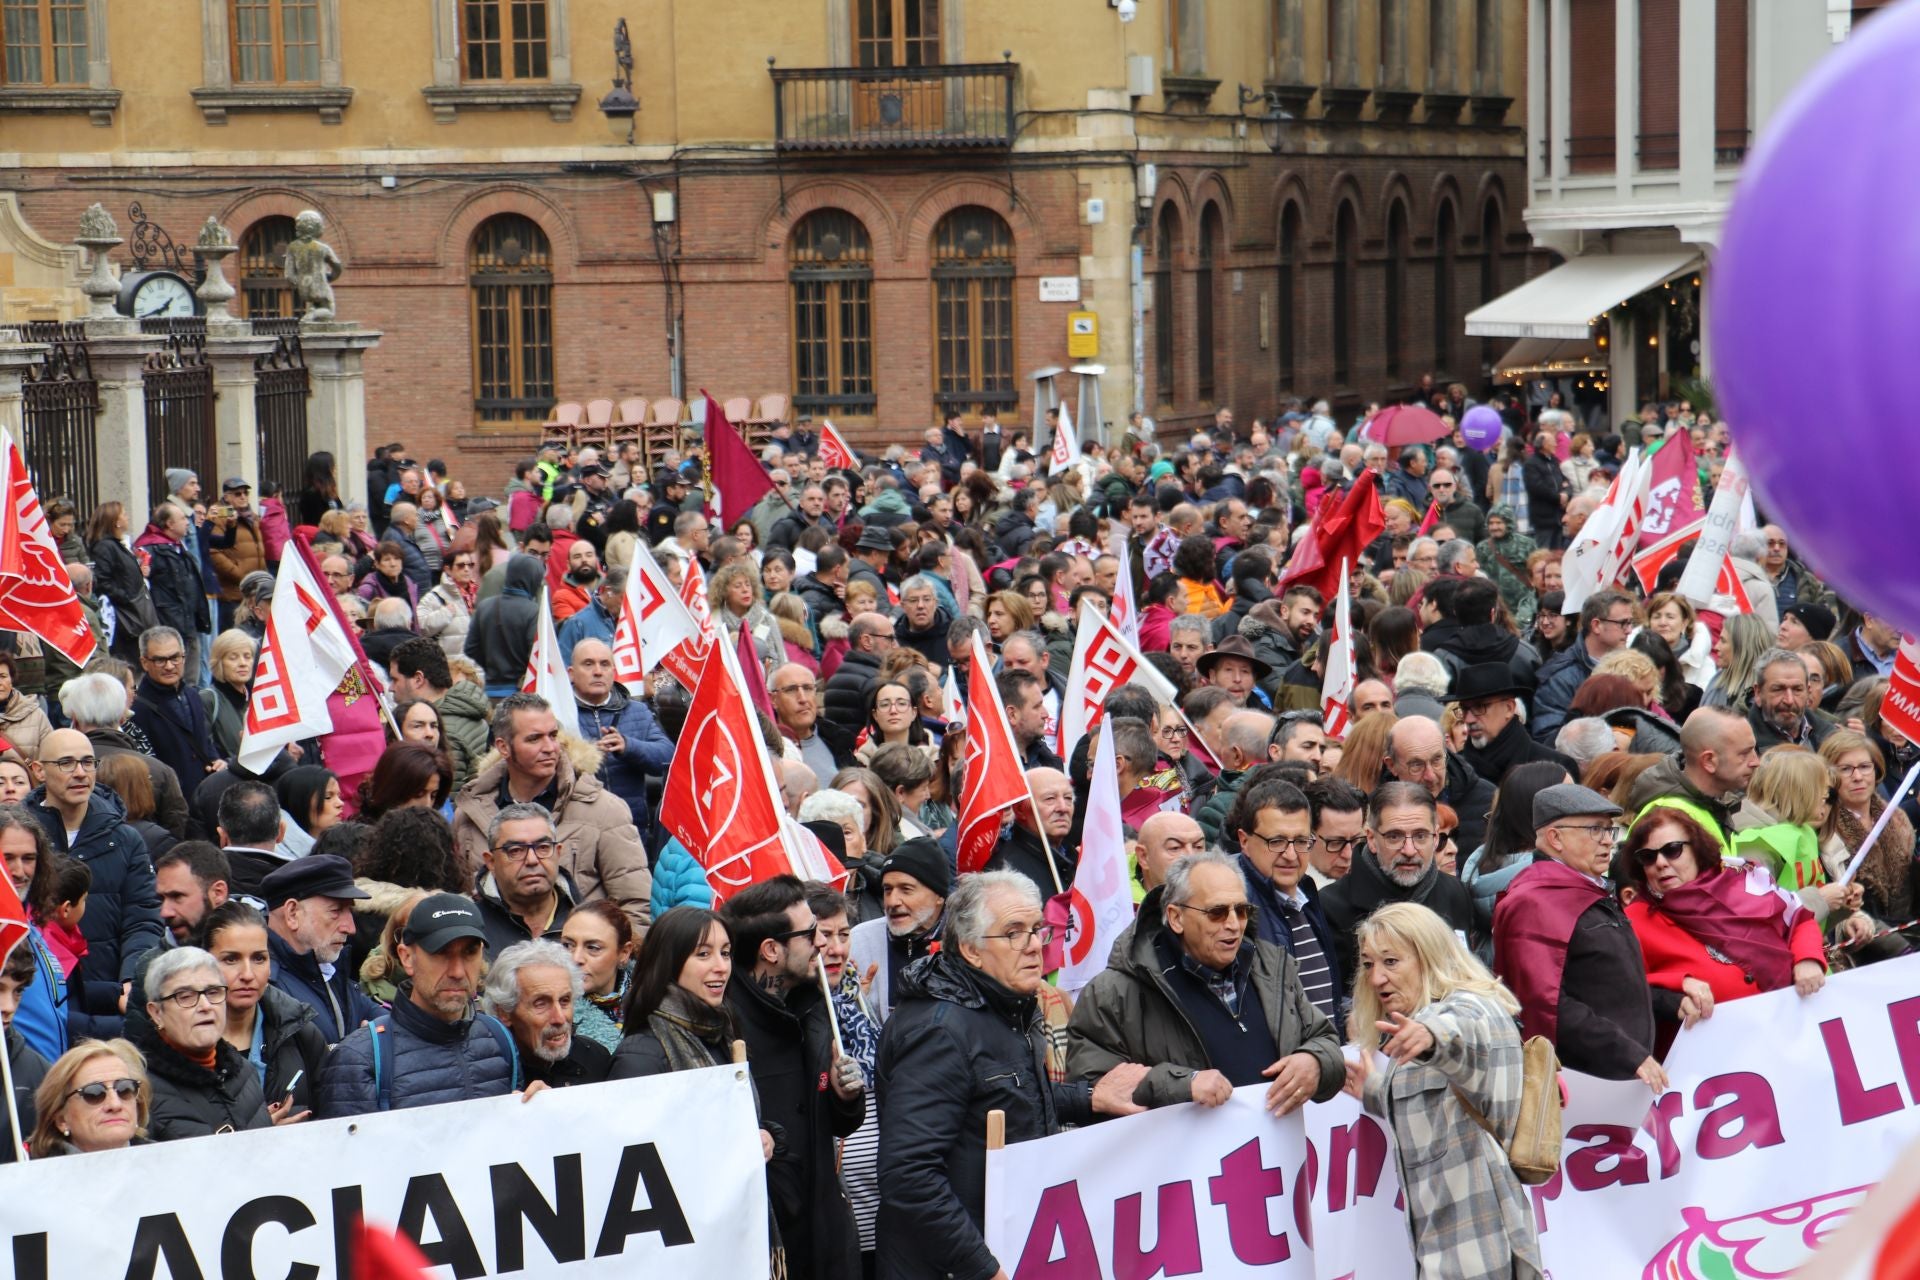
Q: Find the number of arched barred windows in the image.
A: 11